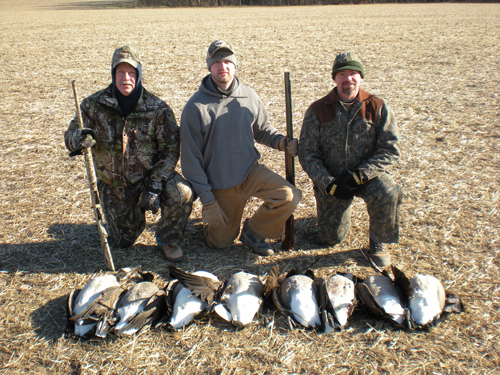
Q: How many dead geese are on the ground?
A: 8